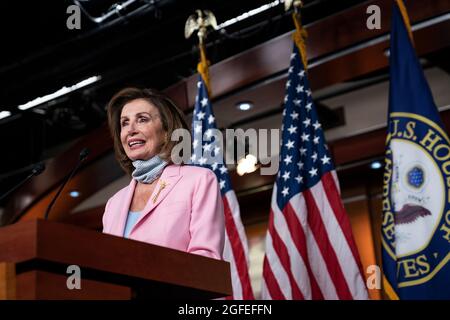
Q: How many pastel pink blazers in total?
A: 1